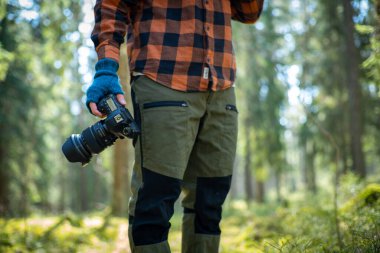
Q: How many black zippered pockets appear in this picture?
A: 2